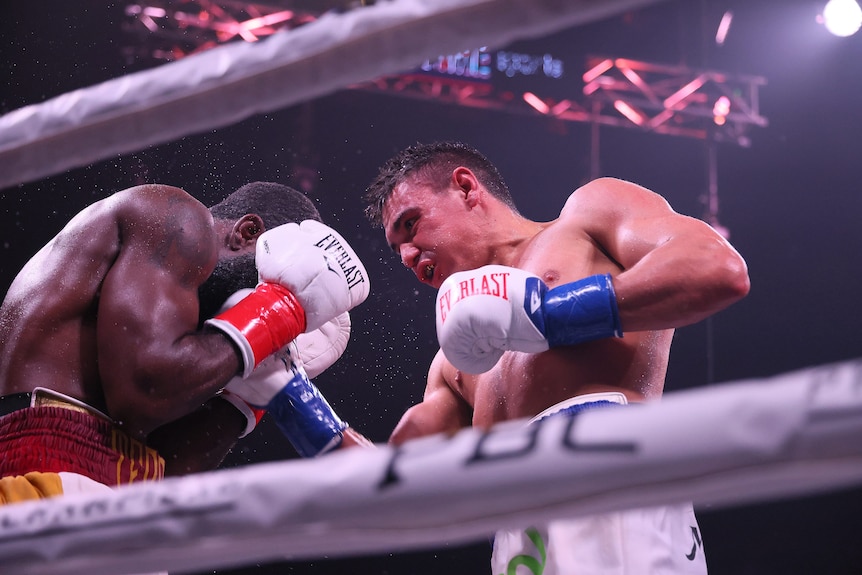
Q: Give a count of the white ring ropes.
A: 2